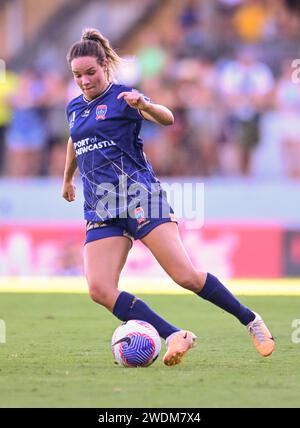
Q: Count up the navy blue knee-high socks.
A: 2